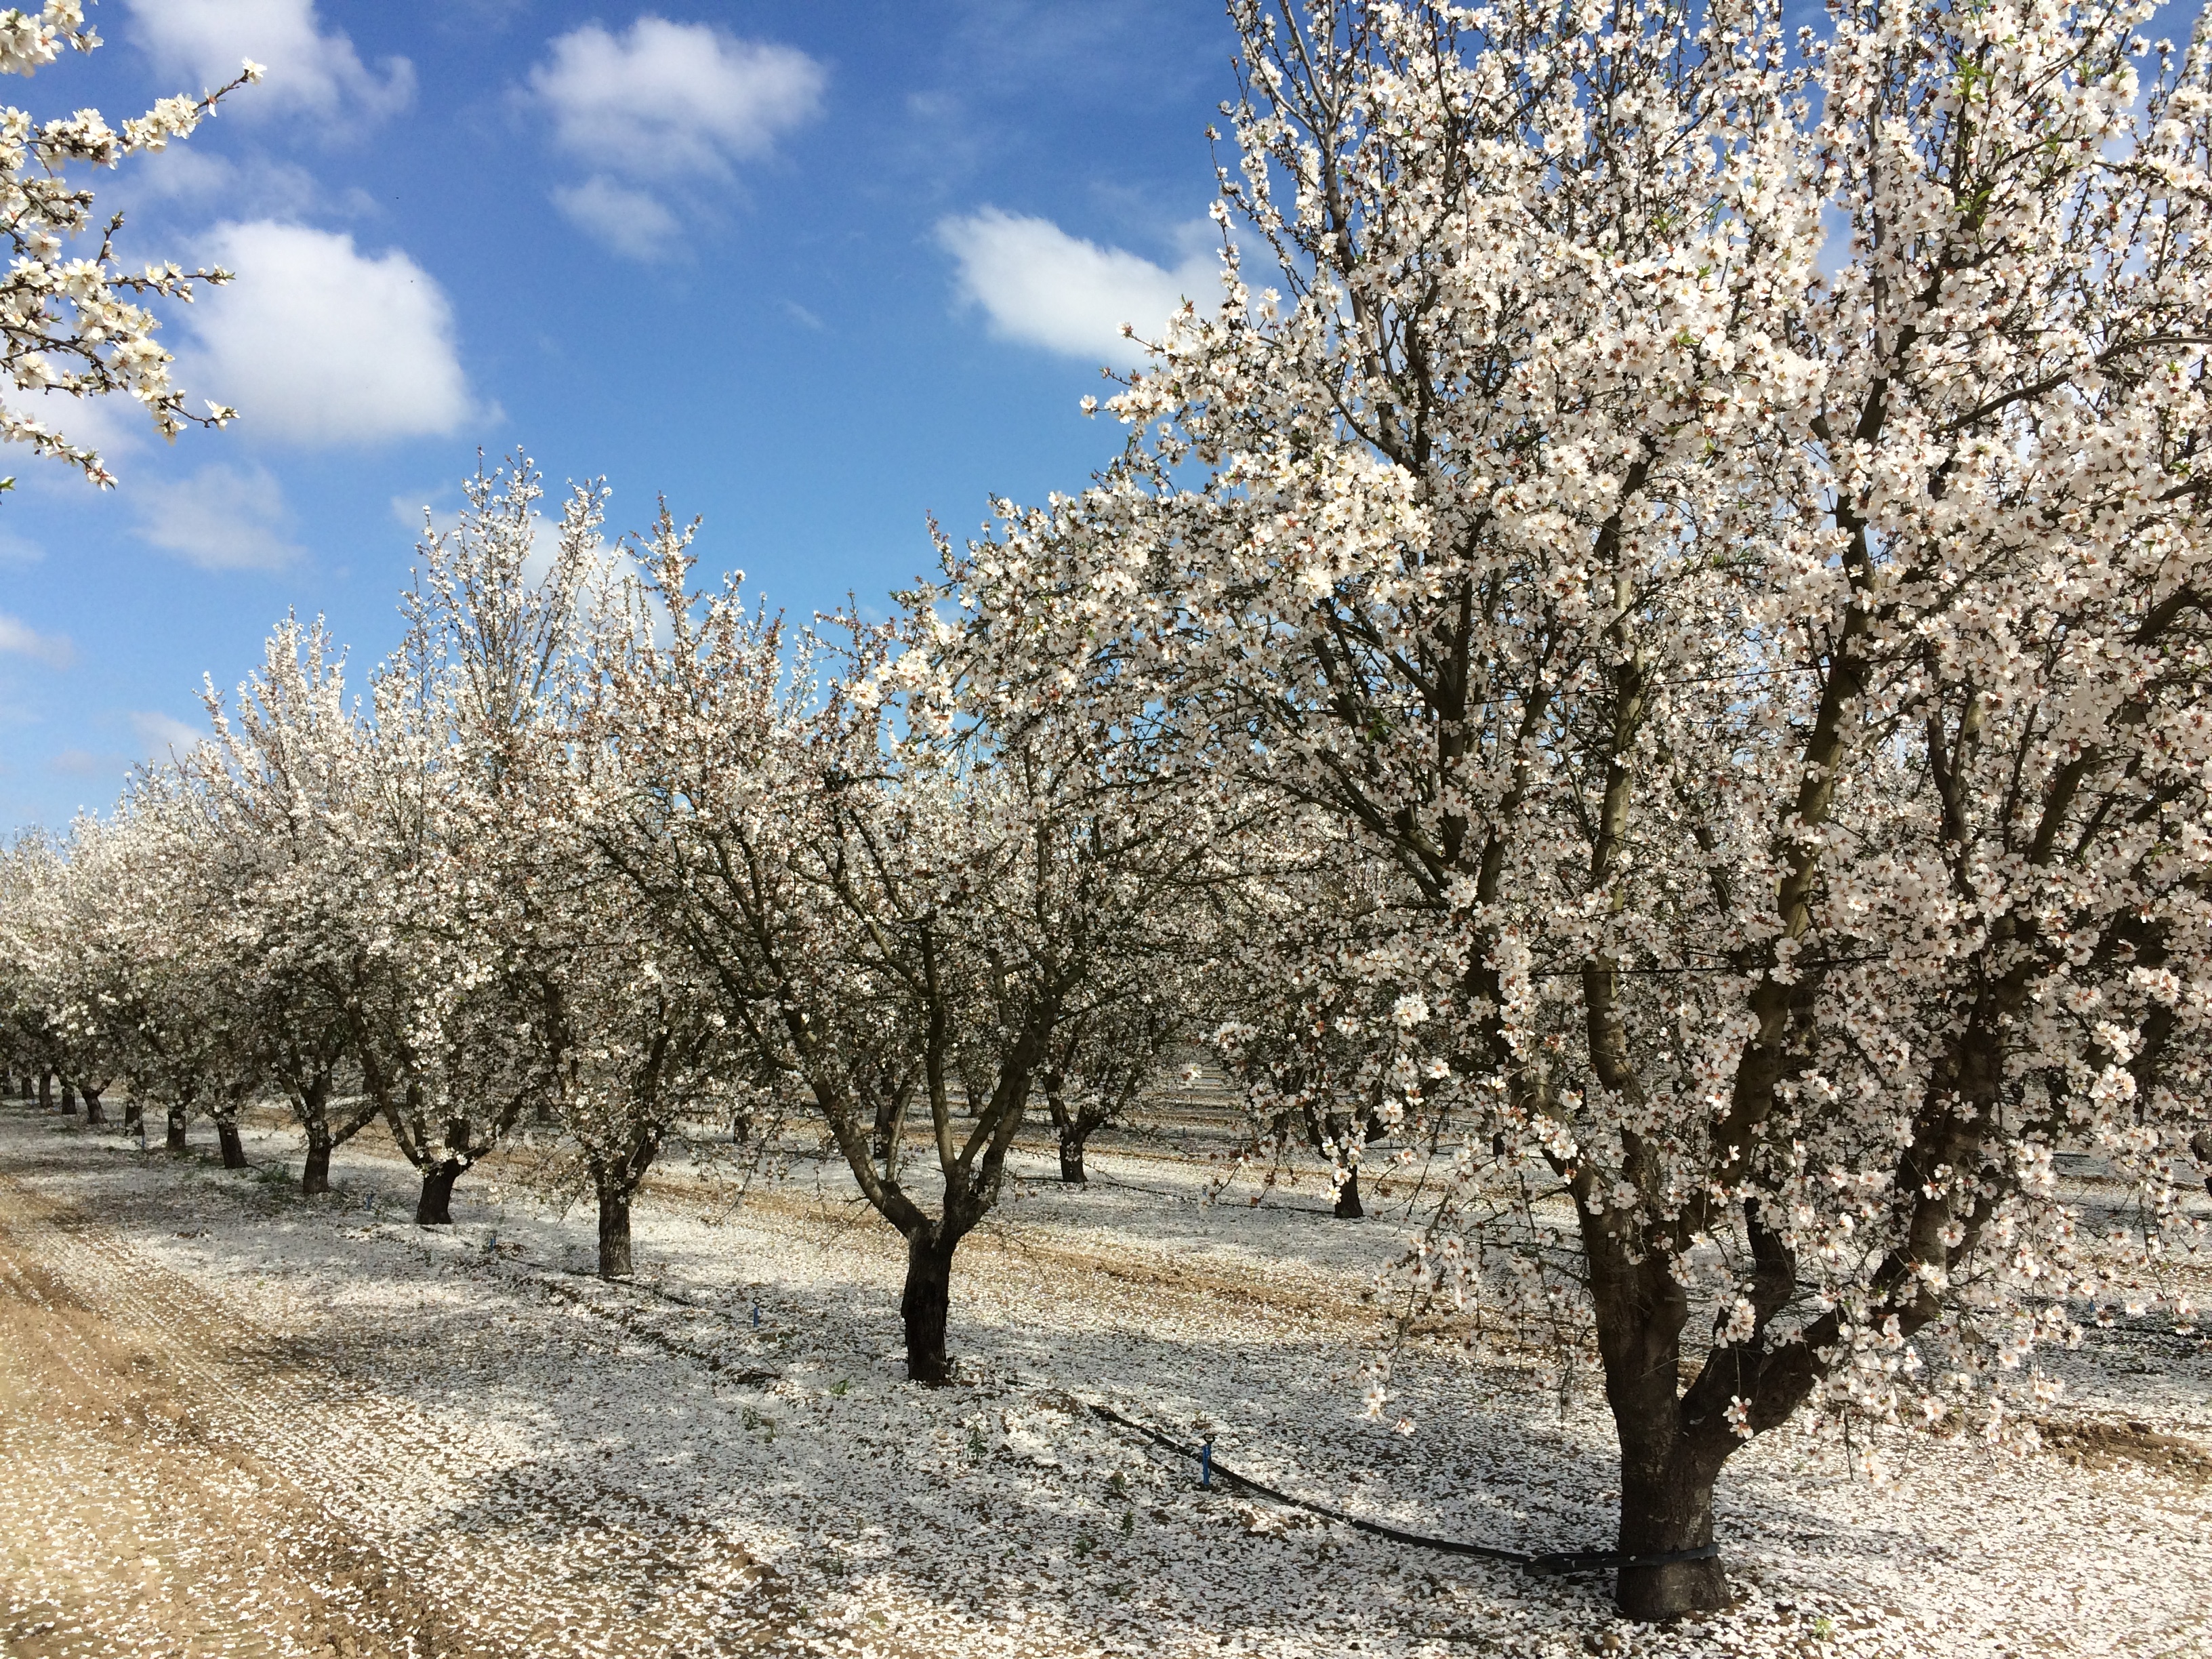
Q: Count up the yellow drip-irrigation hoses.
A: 0